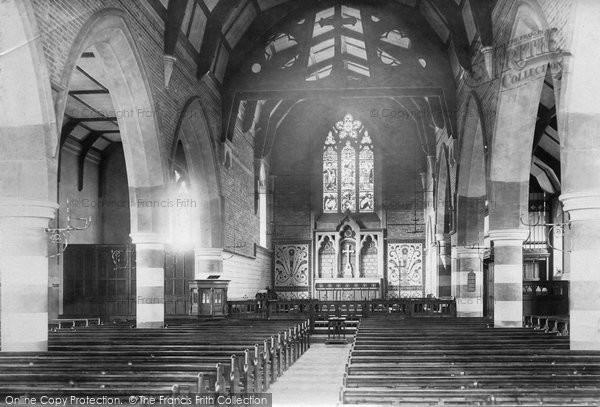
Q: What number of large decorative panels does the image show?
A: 2